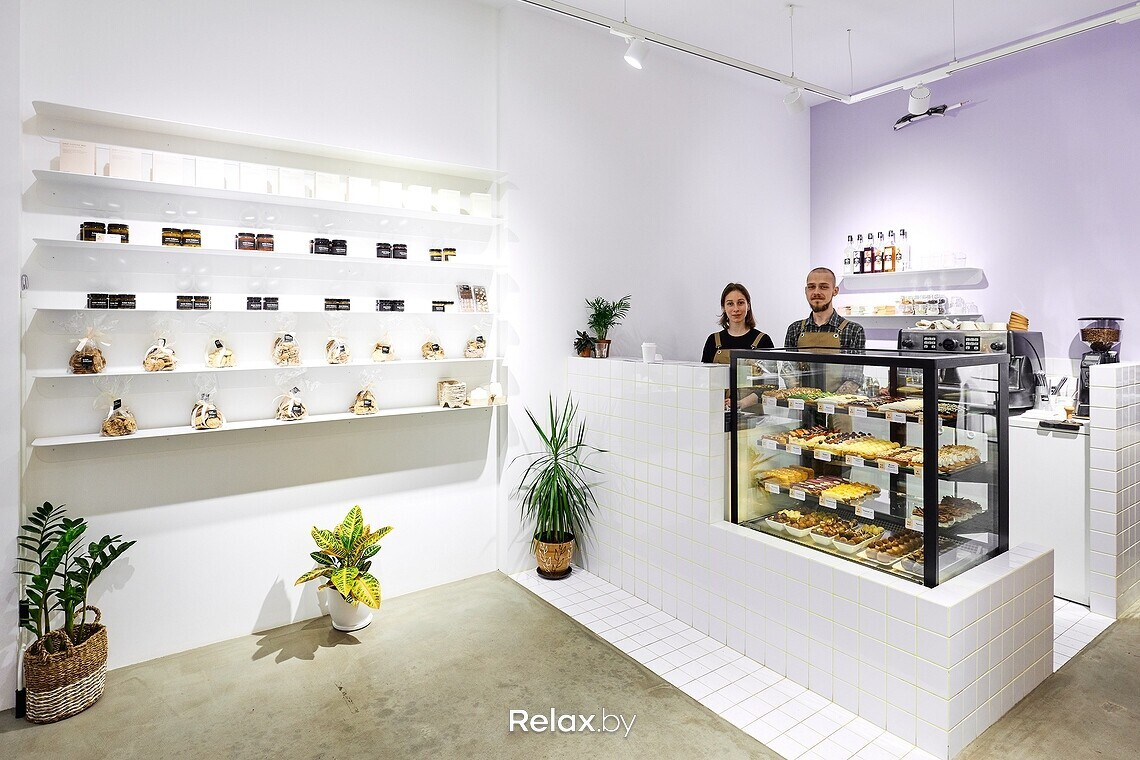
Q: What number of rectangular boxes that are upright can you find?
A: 12